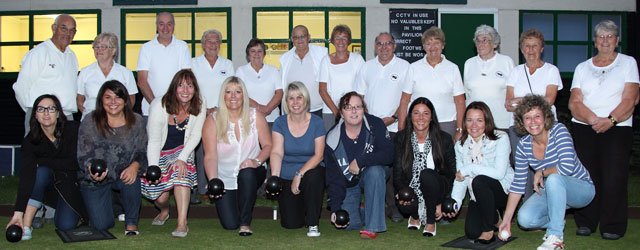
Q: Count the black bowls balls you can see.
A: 8